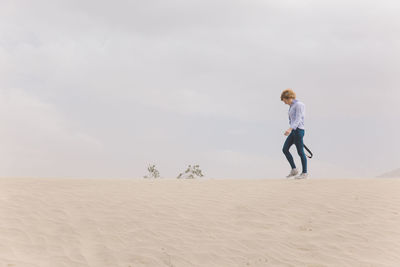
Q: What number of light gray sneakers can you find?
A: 2